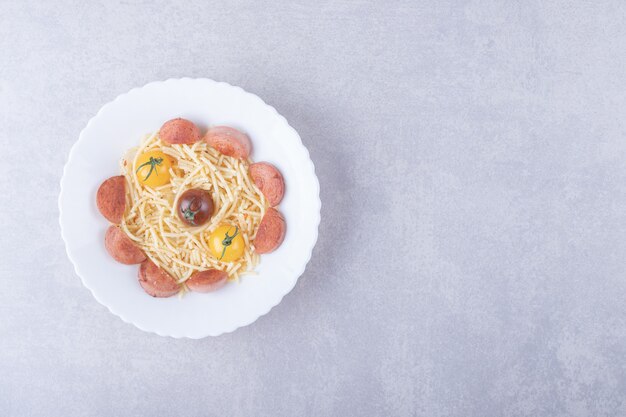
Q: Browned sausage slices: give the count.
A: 8